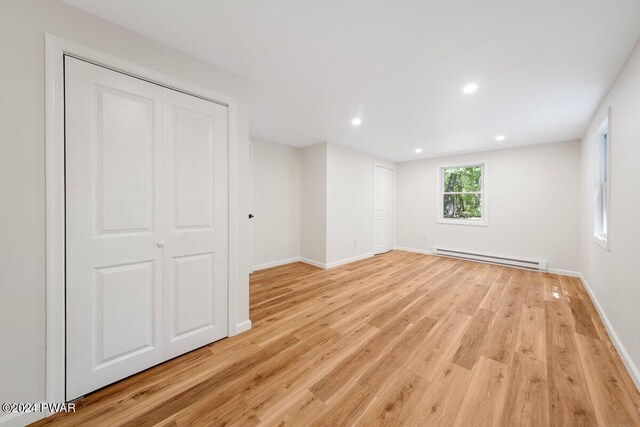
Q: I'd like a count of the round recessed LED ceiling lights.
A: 4